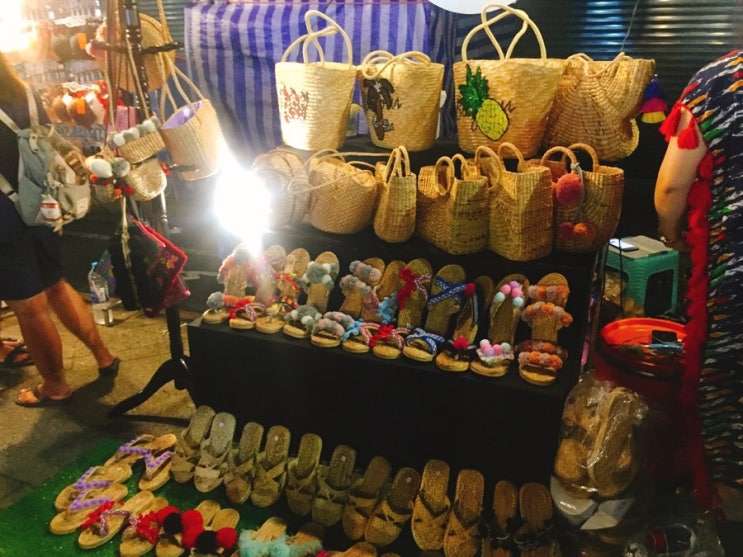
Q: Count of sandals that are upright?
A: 11